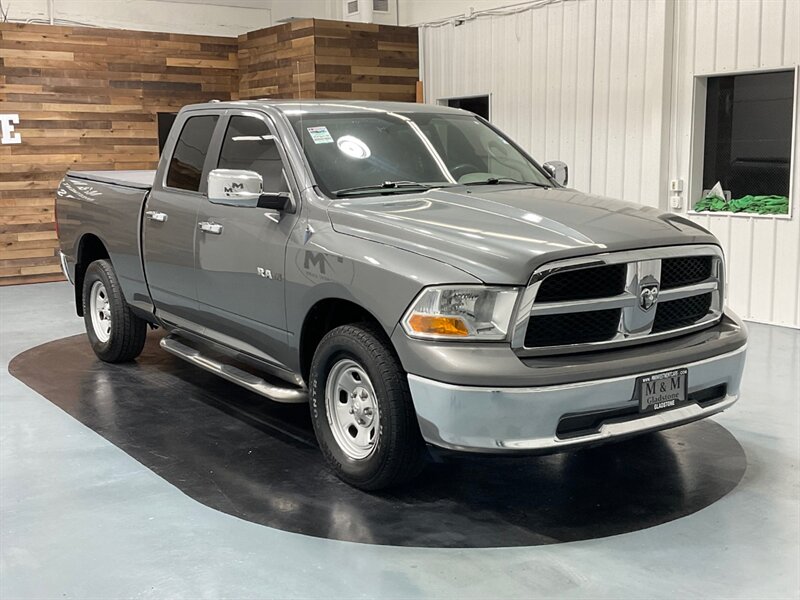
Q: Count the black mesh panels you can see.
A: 4